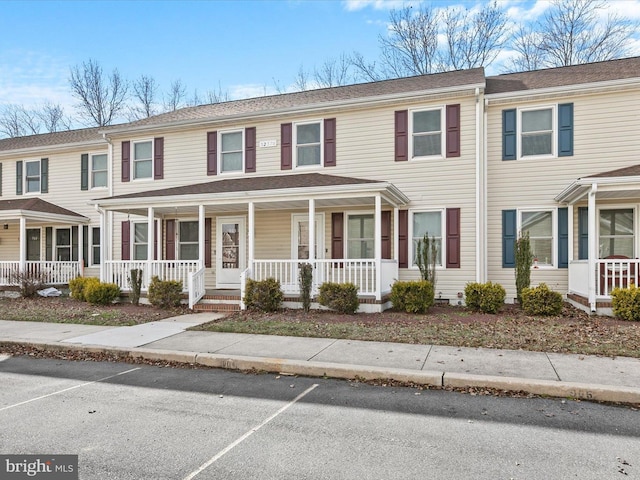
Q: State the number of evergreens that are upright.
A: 4